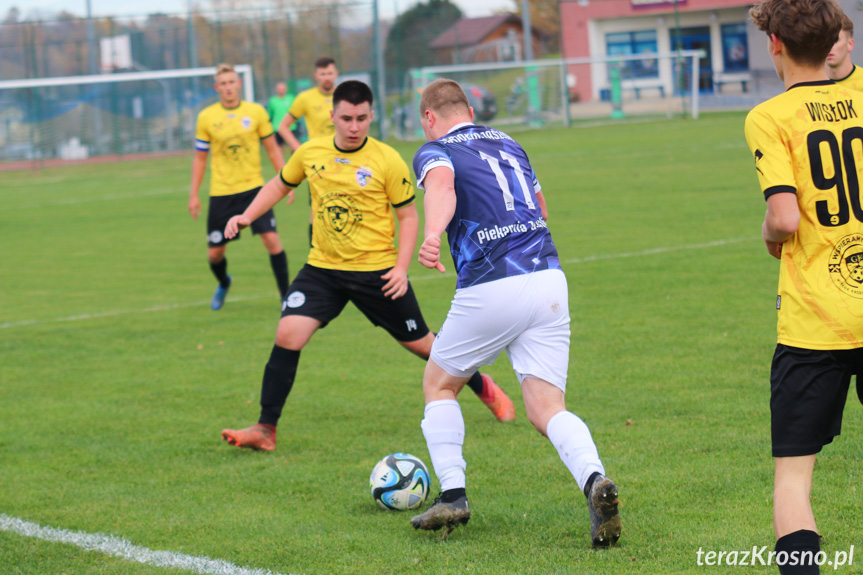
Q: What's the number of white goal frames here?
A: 2